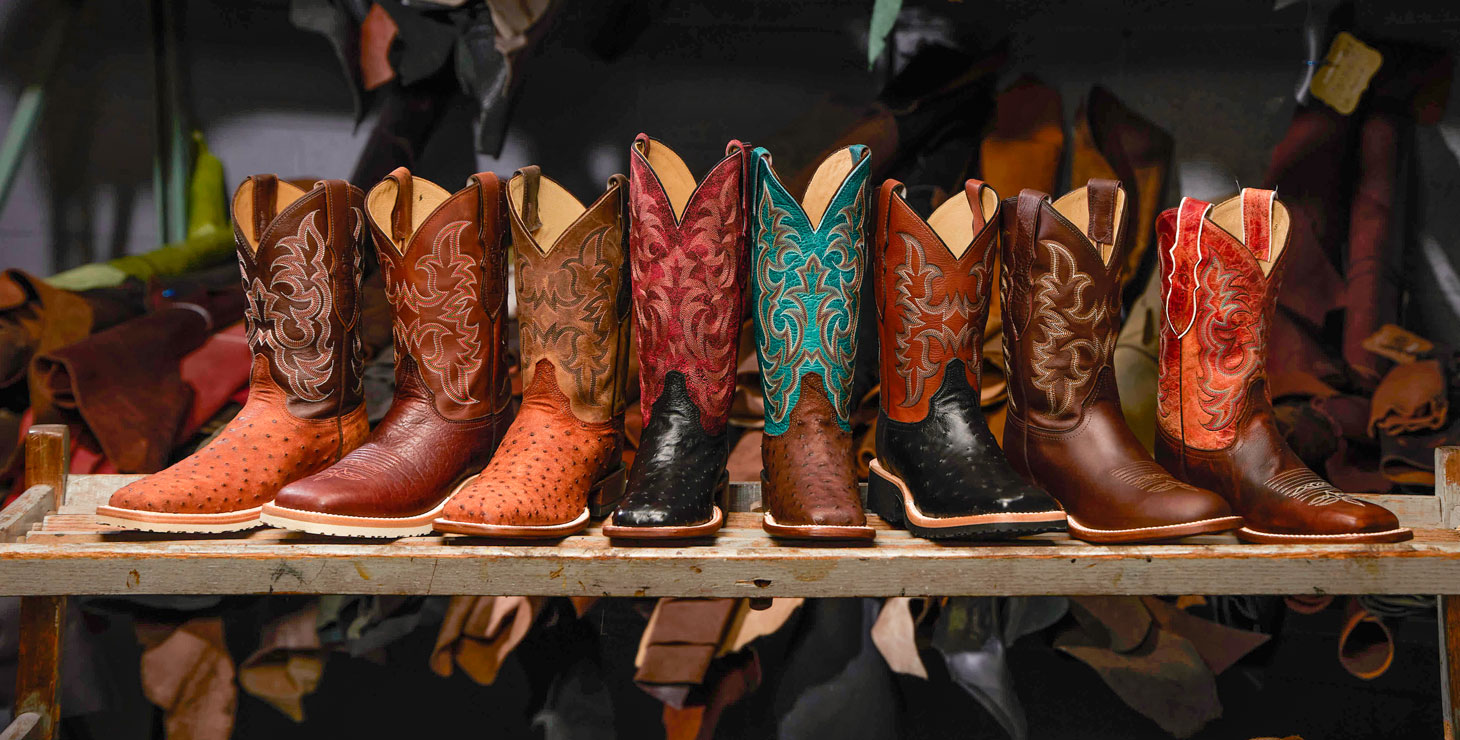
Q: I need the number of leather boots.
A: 8